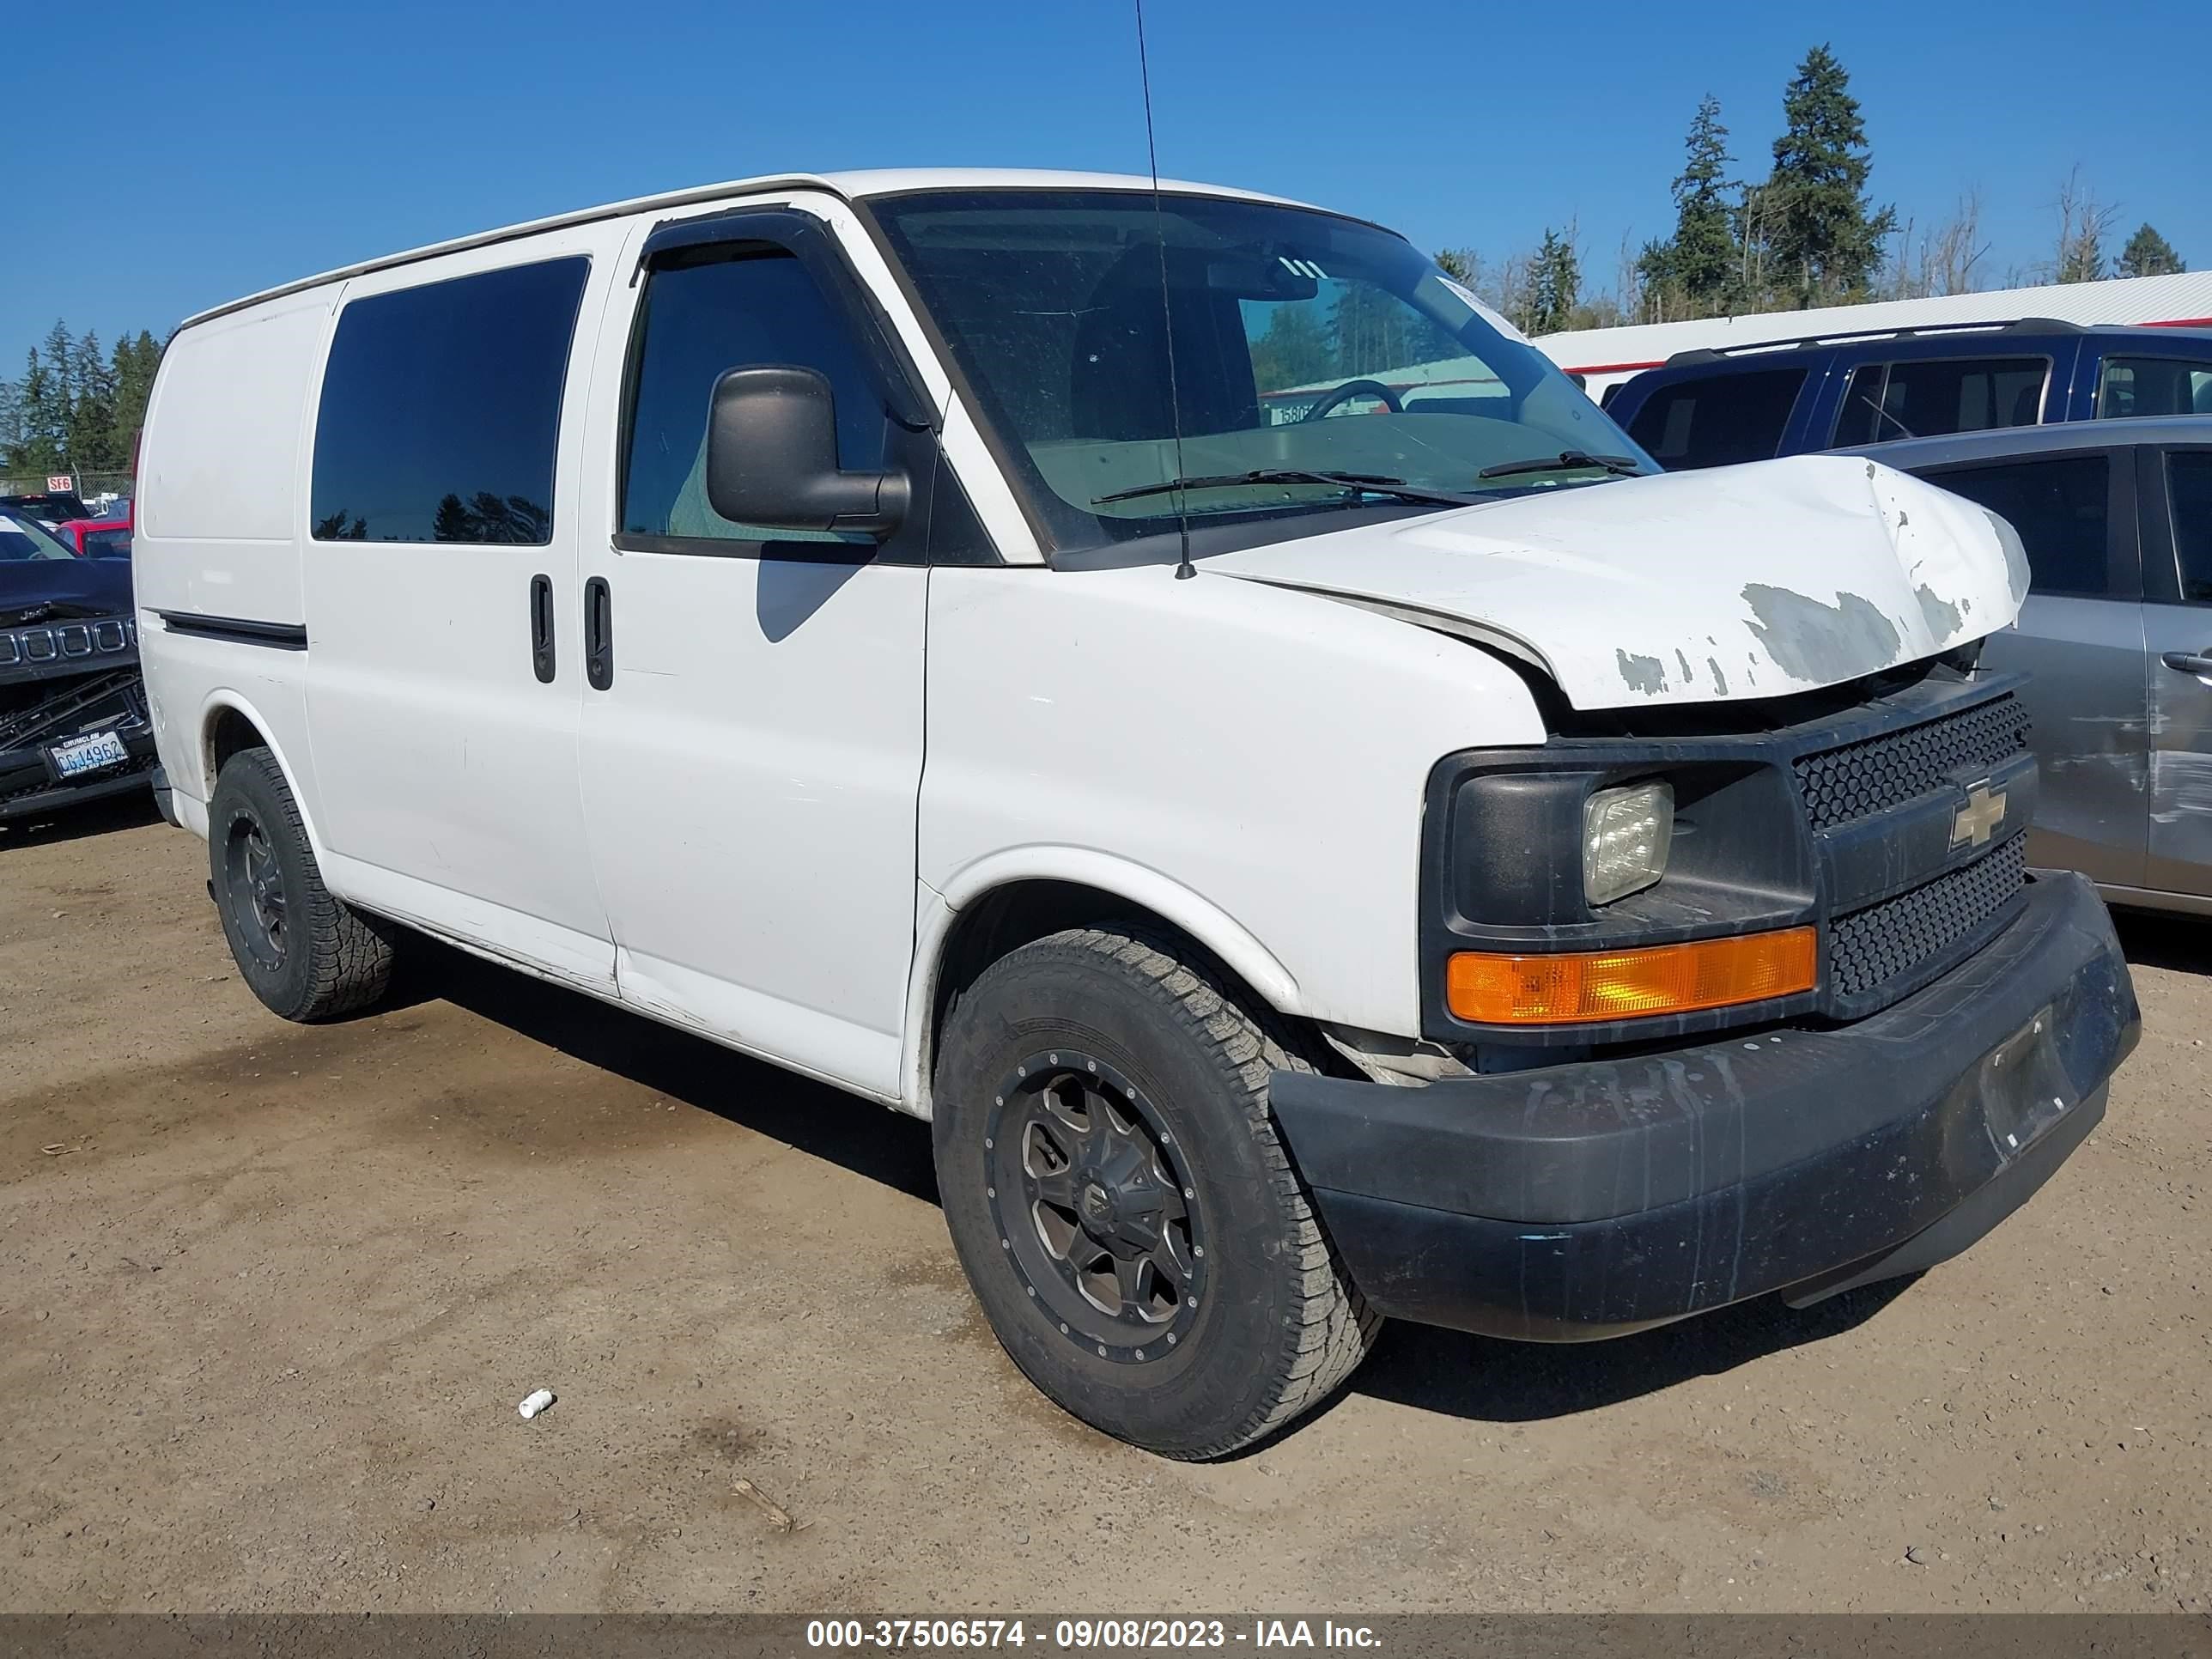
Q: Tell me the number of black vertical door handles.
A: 2